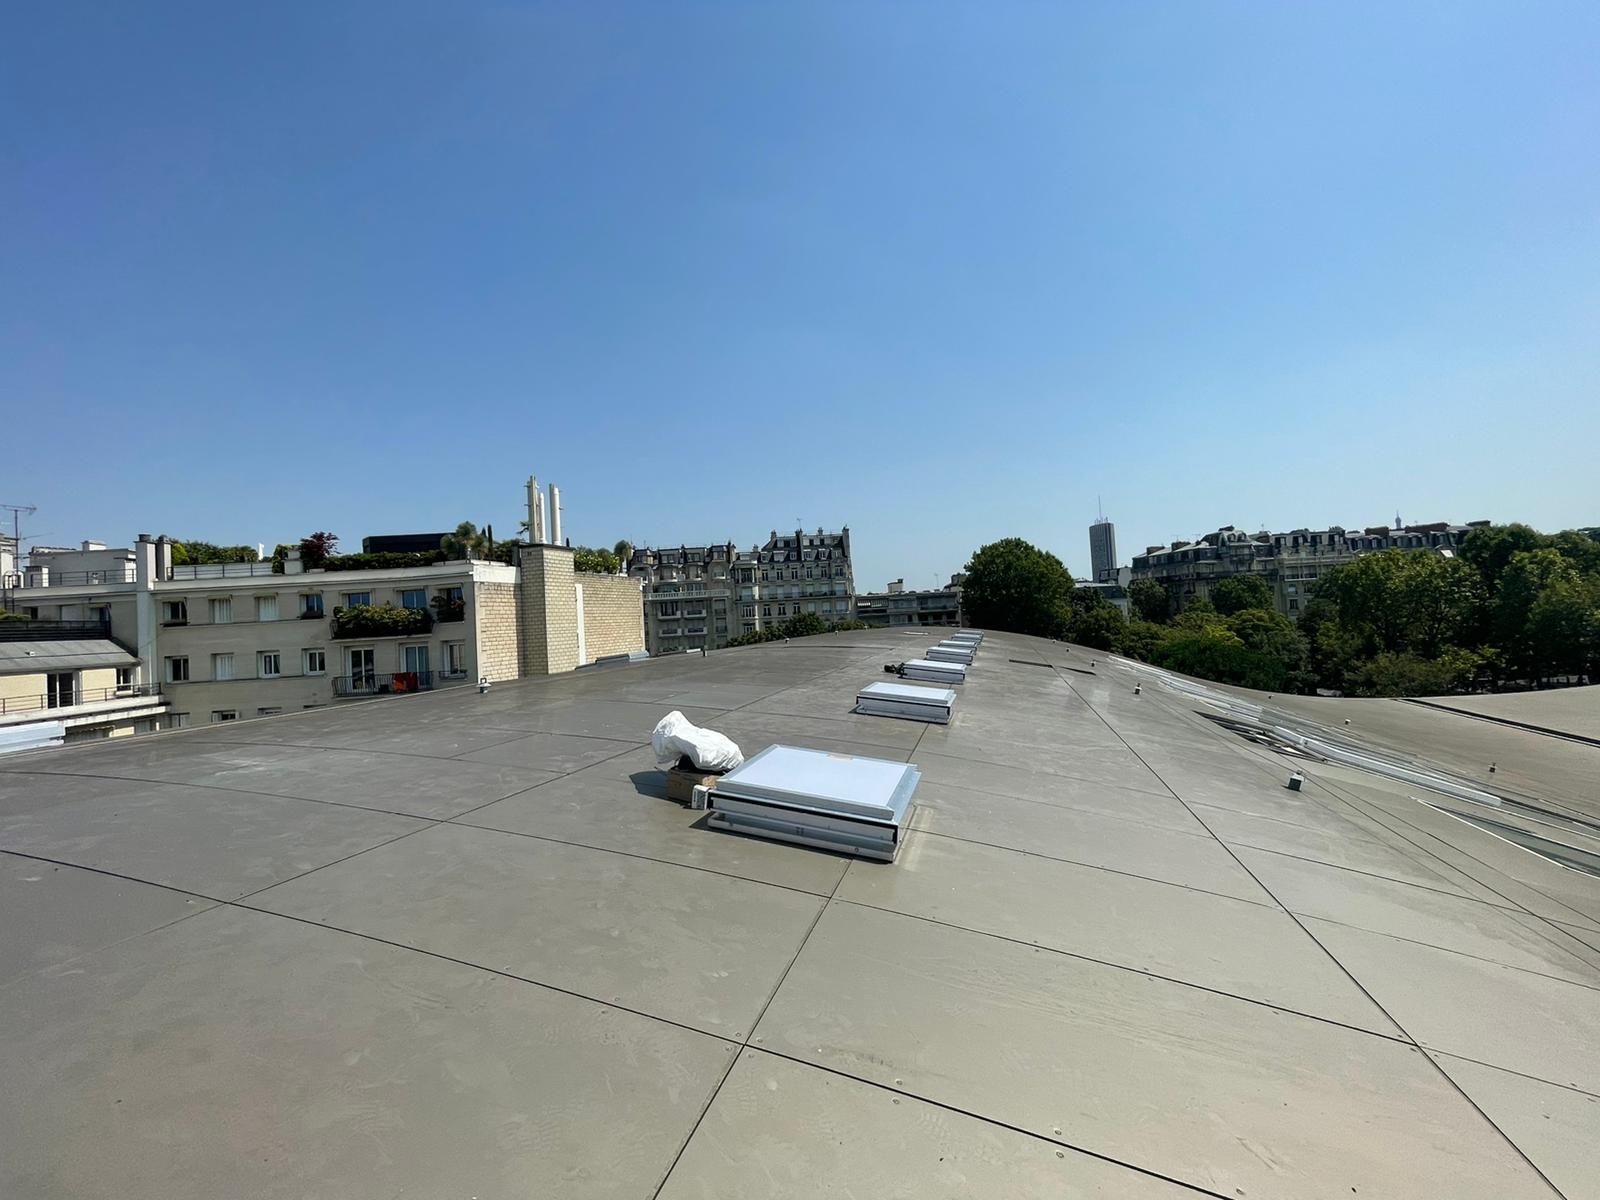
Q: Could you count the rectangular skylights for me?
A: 7